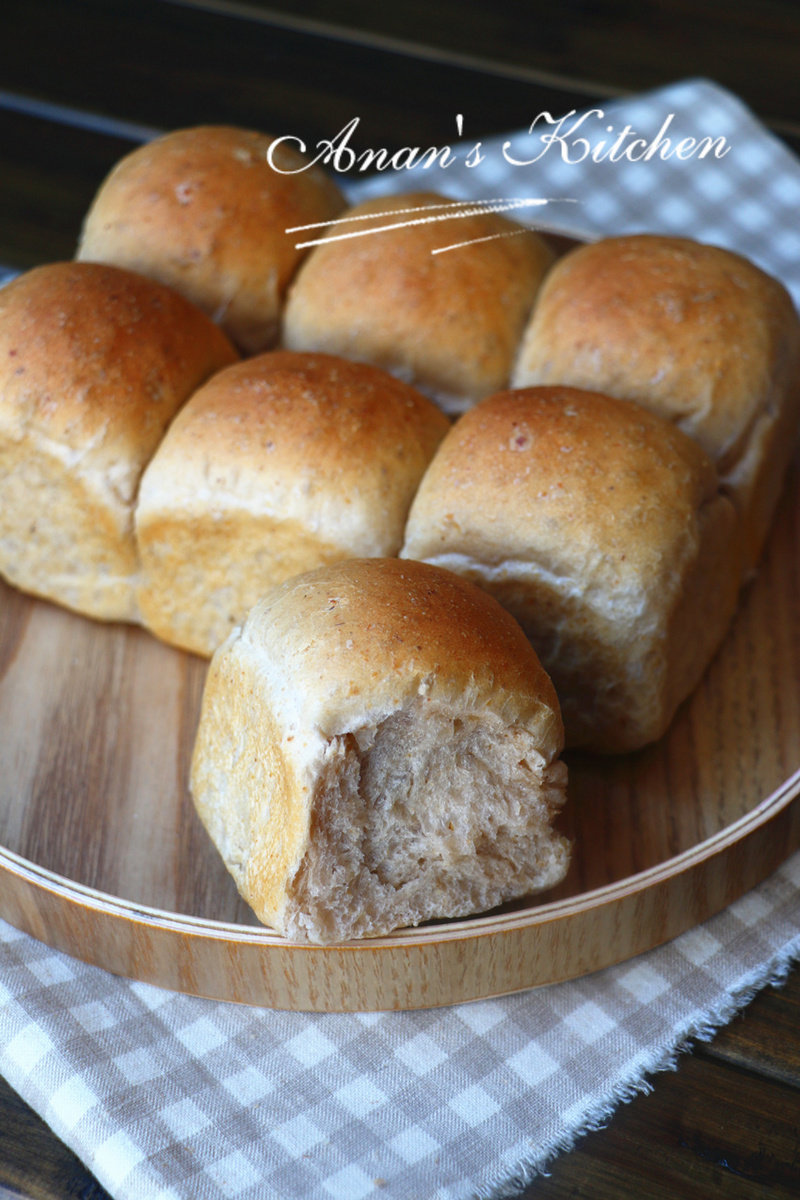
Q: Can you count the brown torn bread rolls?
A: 1